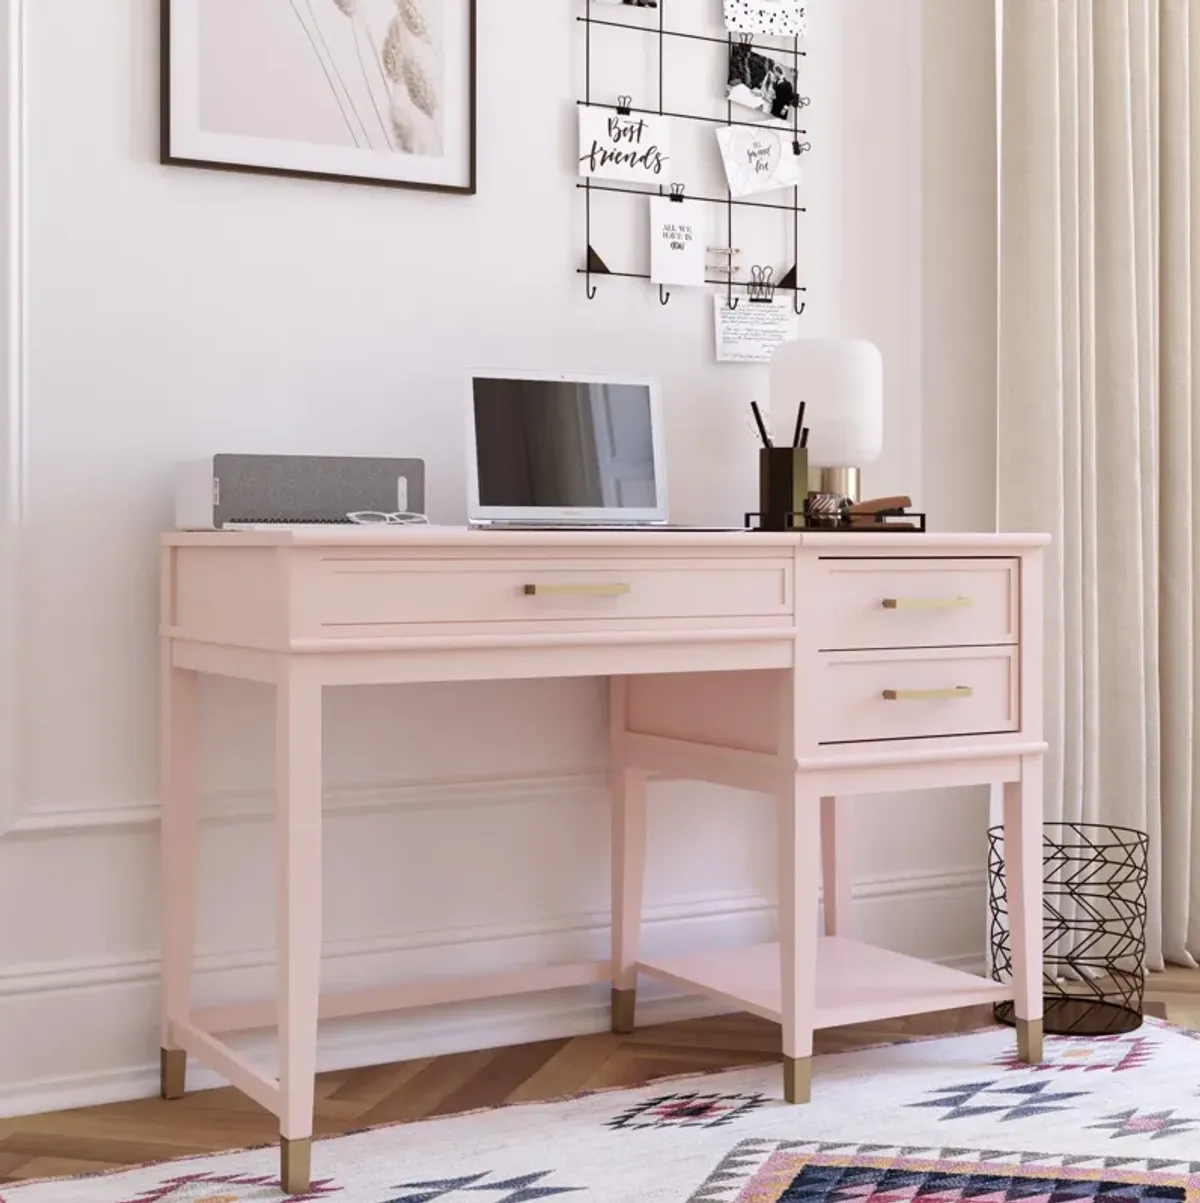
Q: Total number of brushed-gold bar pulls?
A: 3